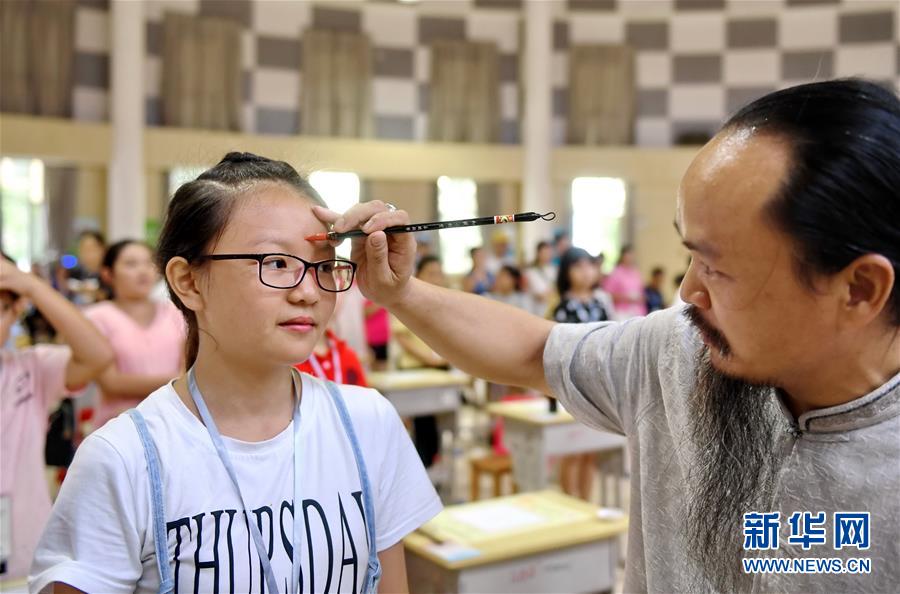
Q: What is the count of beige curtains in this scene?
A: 5